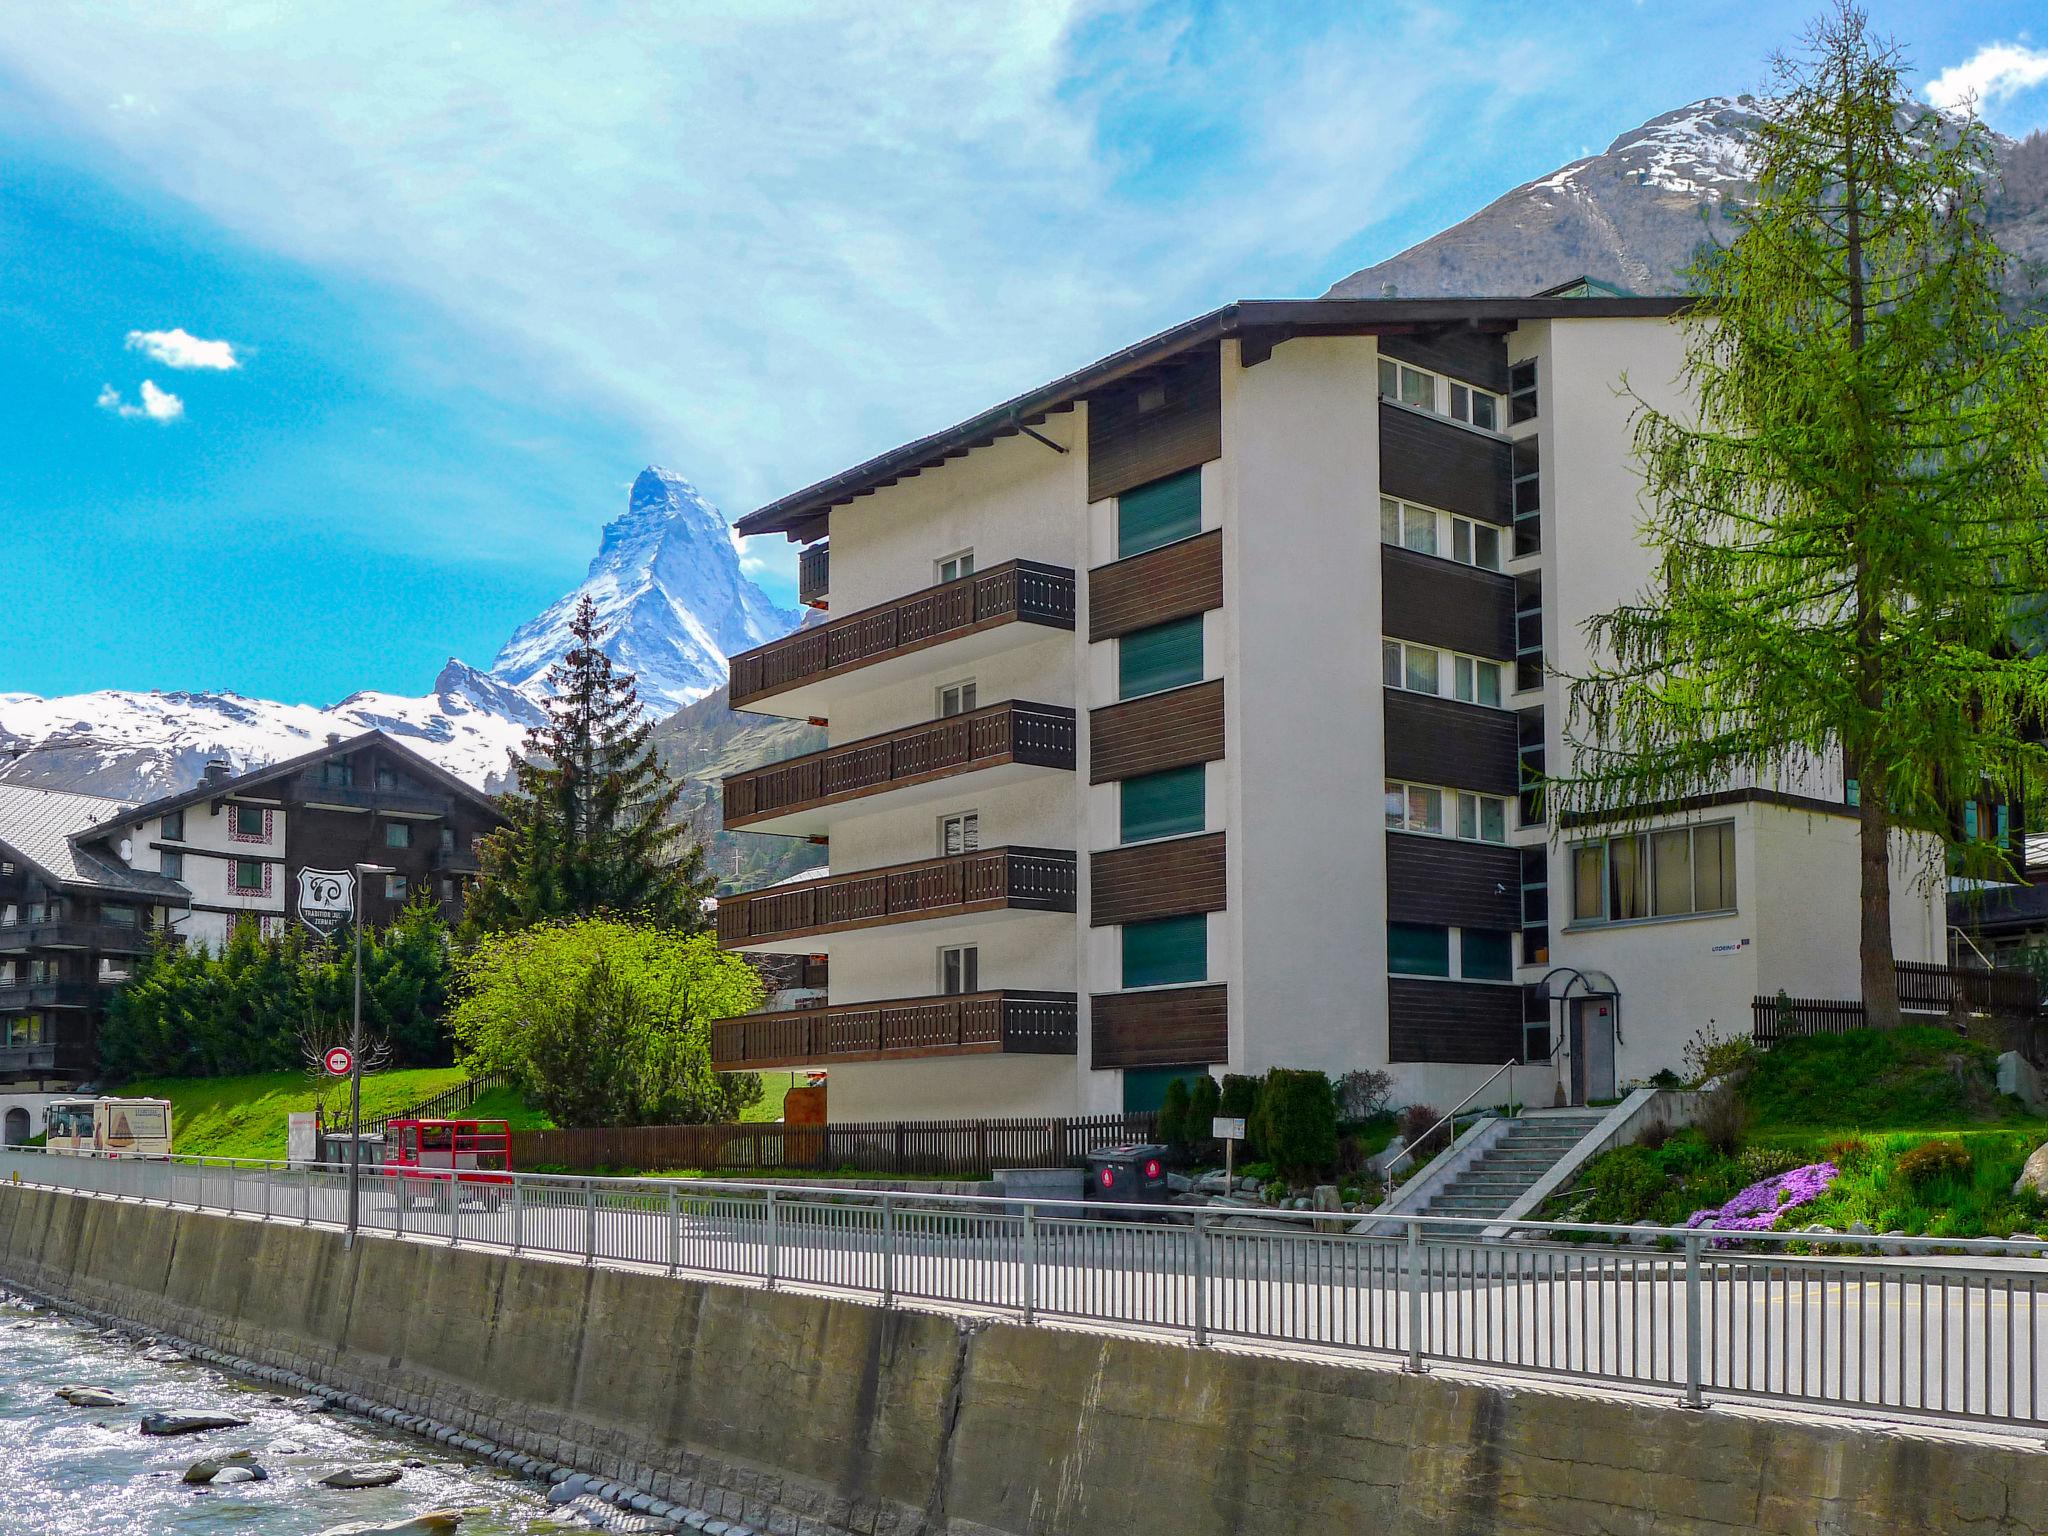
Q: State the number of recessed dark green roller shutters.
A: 7